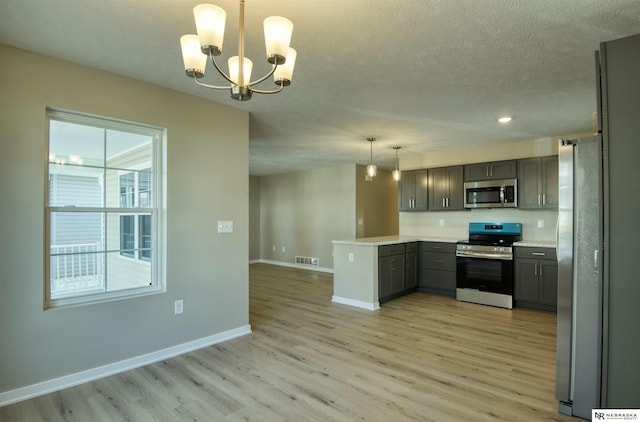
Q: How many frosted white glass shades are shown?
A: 5